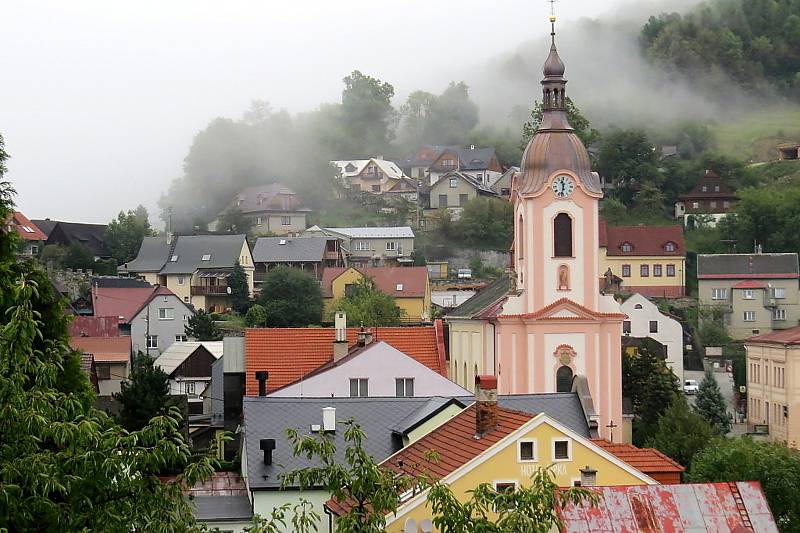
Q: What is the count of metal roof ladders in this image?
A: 1